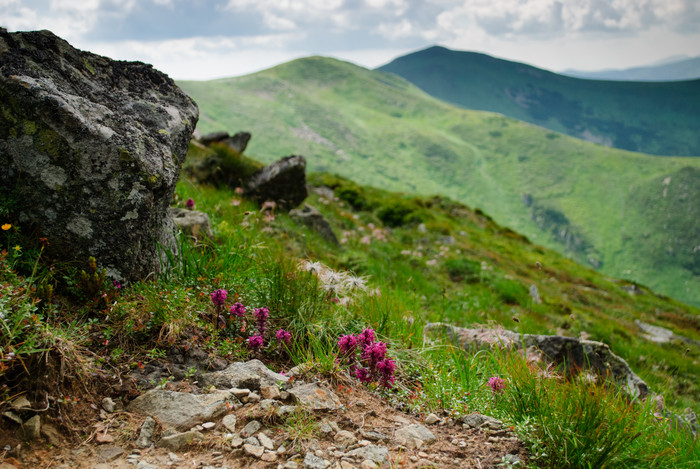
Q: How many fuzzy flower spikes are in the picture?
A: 11